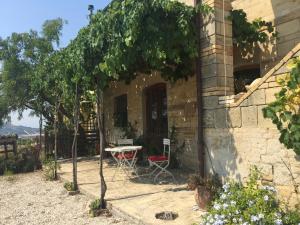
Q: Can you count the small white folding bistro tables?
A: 1